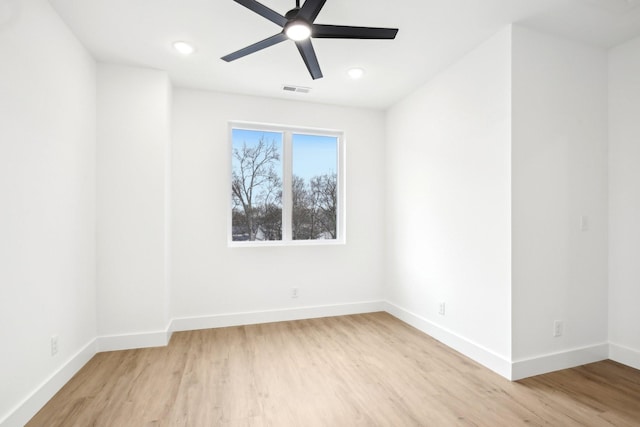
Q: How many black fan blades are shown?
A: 5